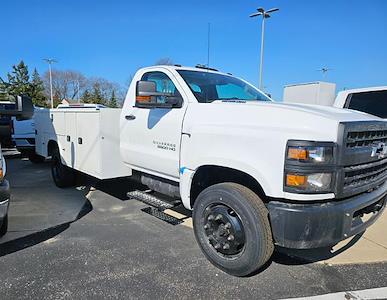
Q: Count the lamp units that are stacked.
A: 2